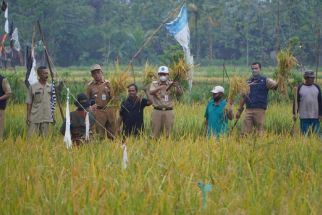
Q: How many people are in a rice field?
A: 9